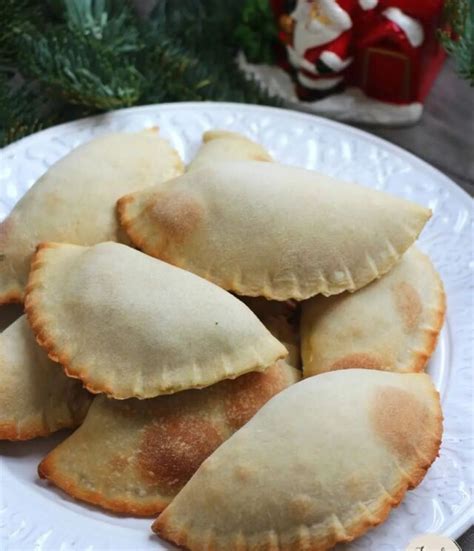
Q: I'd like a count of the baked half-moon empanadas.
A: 8